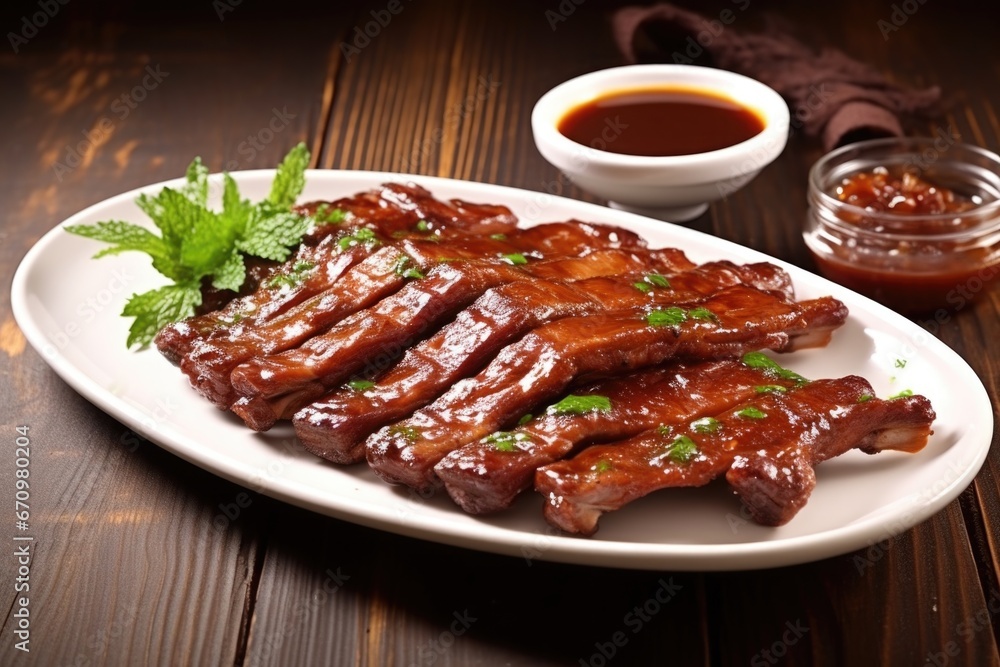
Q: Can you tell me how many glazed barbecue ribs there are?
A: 7